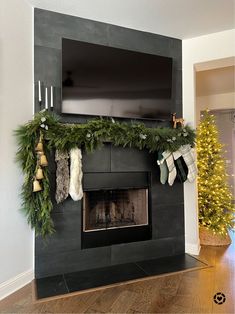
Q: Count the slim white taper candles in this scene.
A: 3